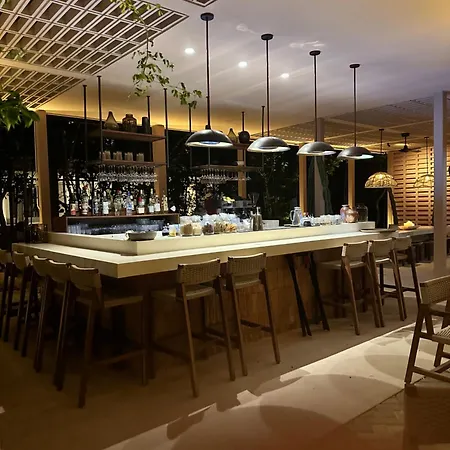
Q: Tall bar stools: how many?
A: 10